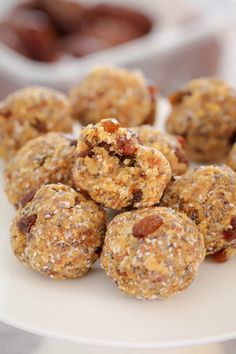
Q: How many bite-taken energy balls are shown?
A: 1